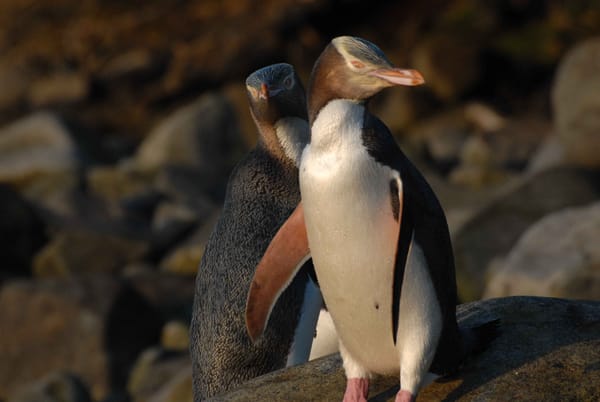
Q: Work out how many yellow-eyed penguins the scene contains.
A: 2